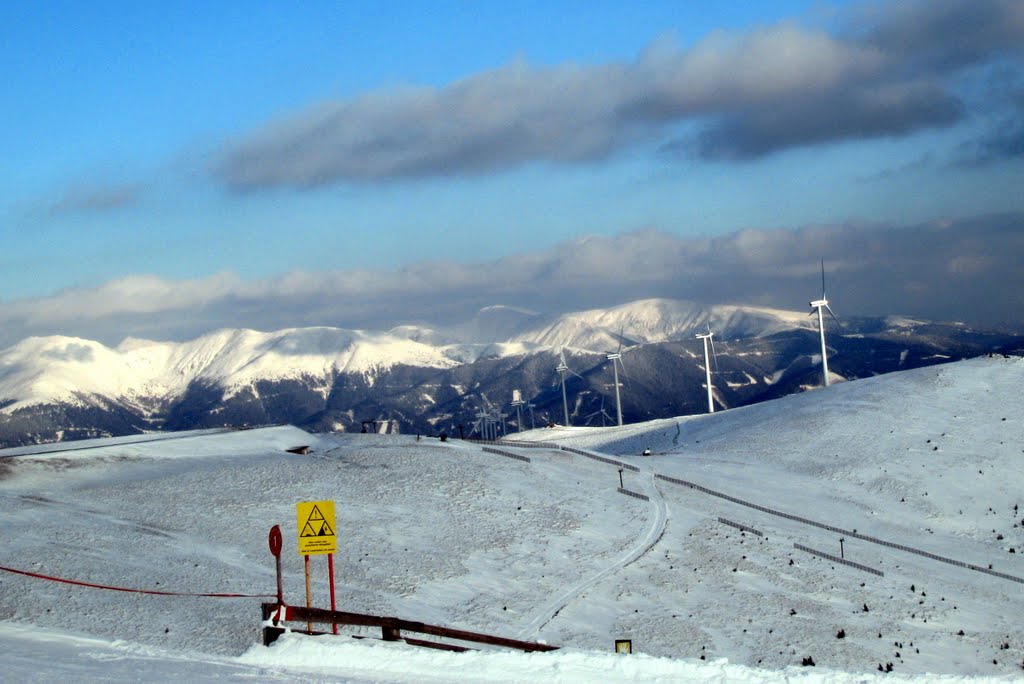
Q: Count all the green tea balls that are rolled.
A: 0